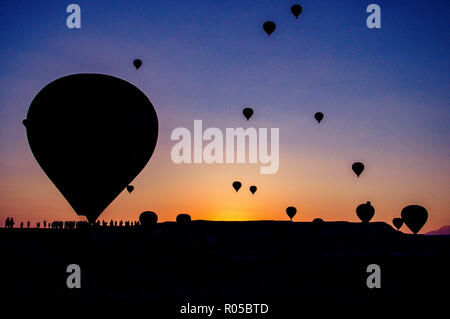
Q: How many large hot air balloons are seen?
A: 1